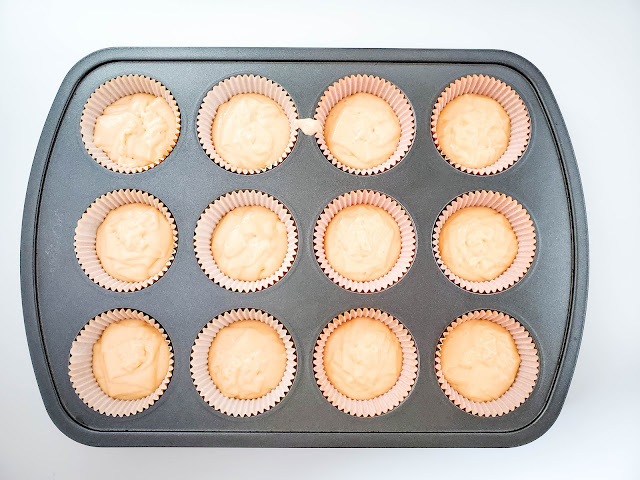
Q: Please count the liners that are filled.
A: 12